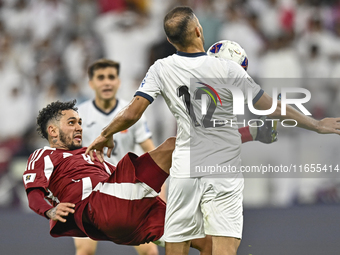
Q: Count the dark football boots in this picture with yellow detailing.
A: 1